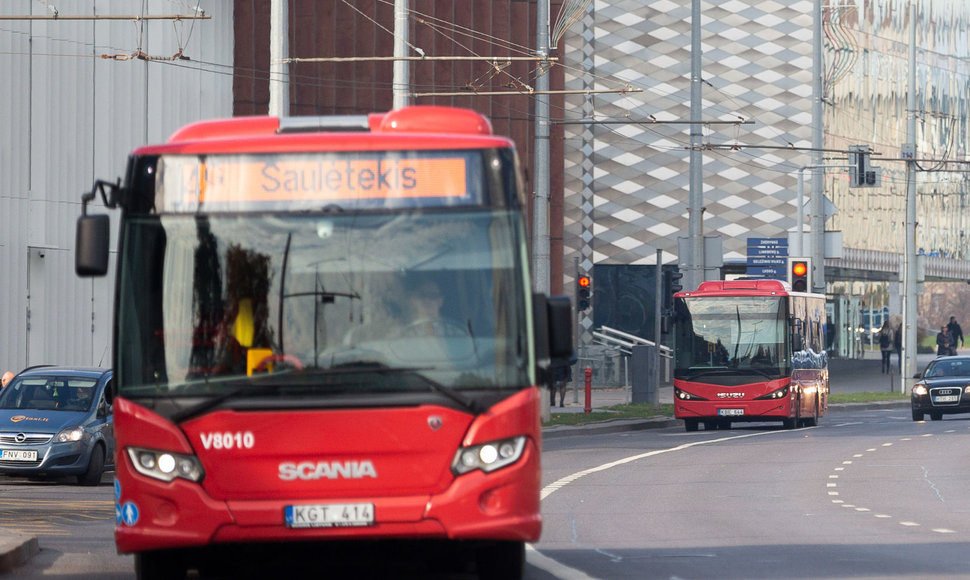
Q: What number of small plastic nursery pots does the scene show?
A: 0